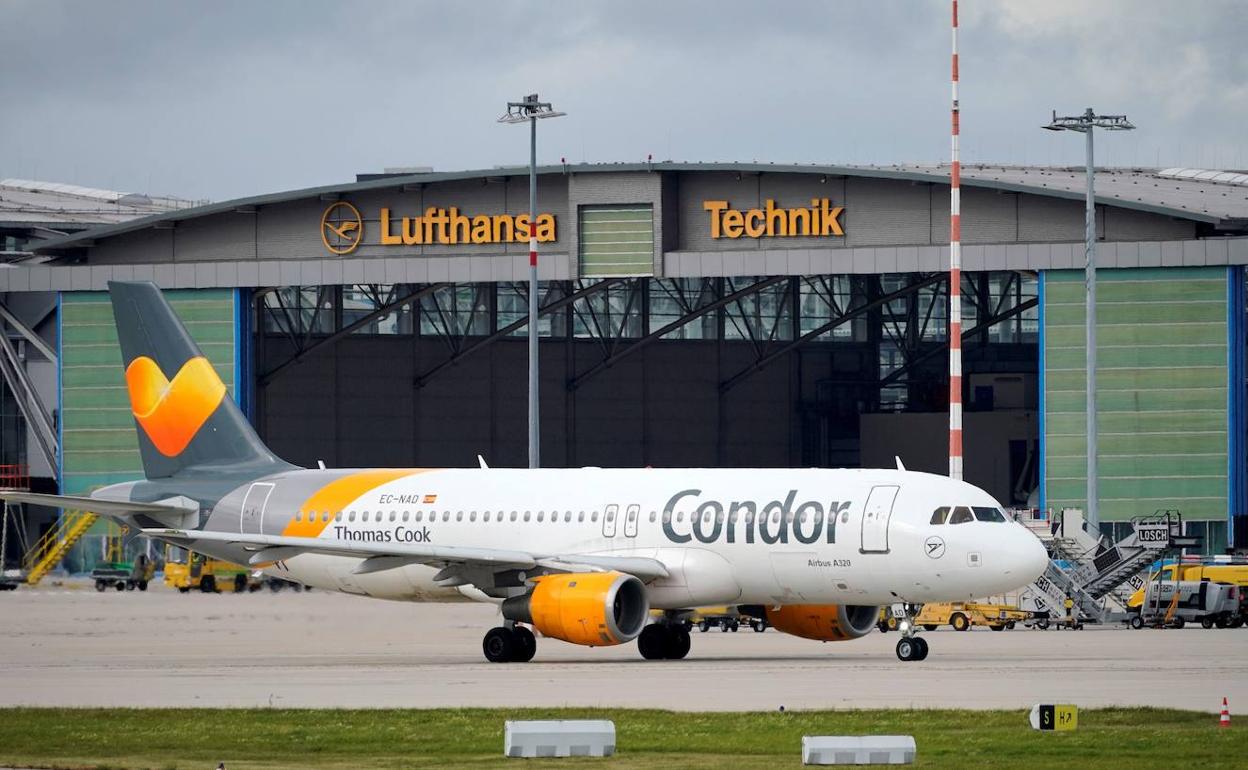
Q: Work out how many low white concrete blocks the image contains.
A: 2